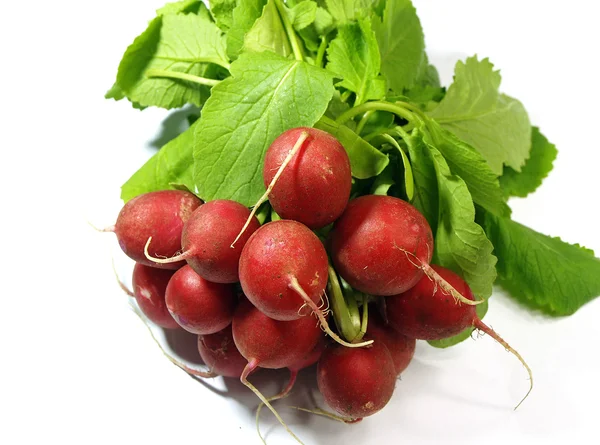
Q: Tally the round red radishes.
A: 13